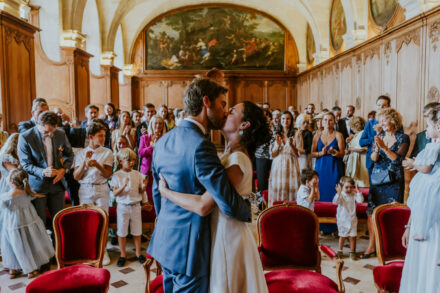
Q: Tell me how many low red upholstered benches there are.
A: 2